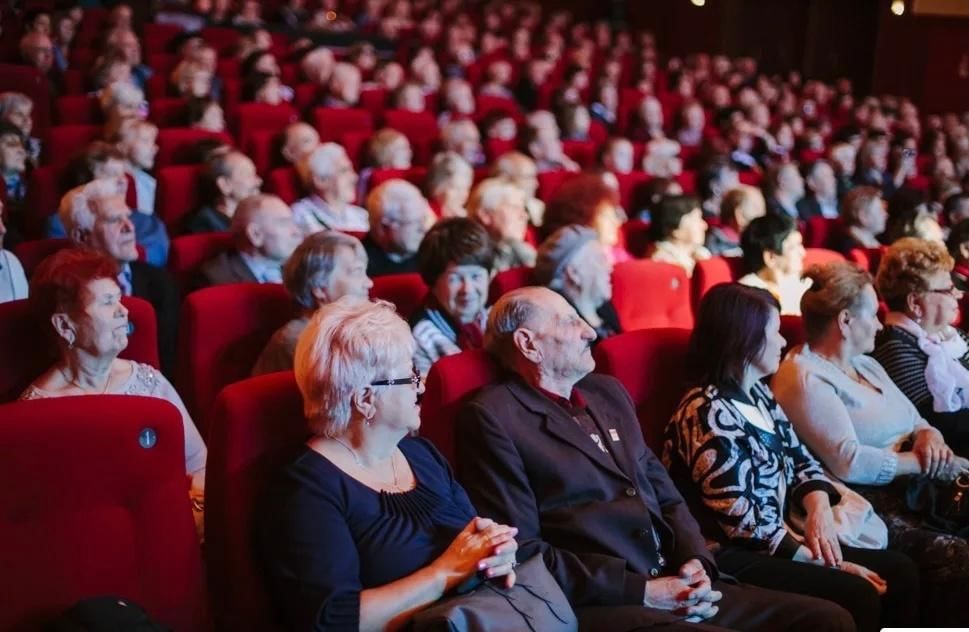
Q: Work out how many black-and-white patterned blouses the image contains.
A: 1